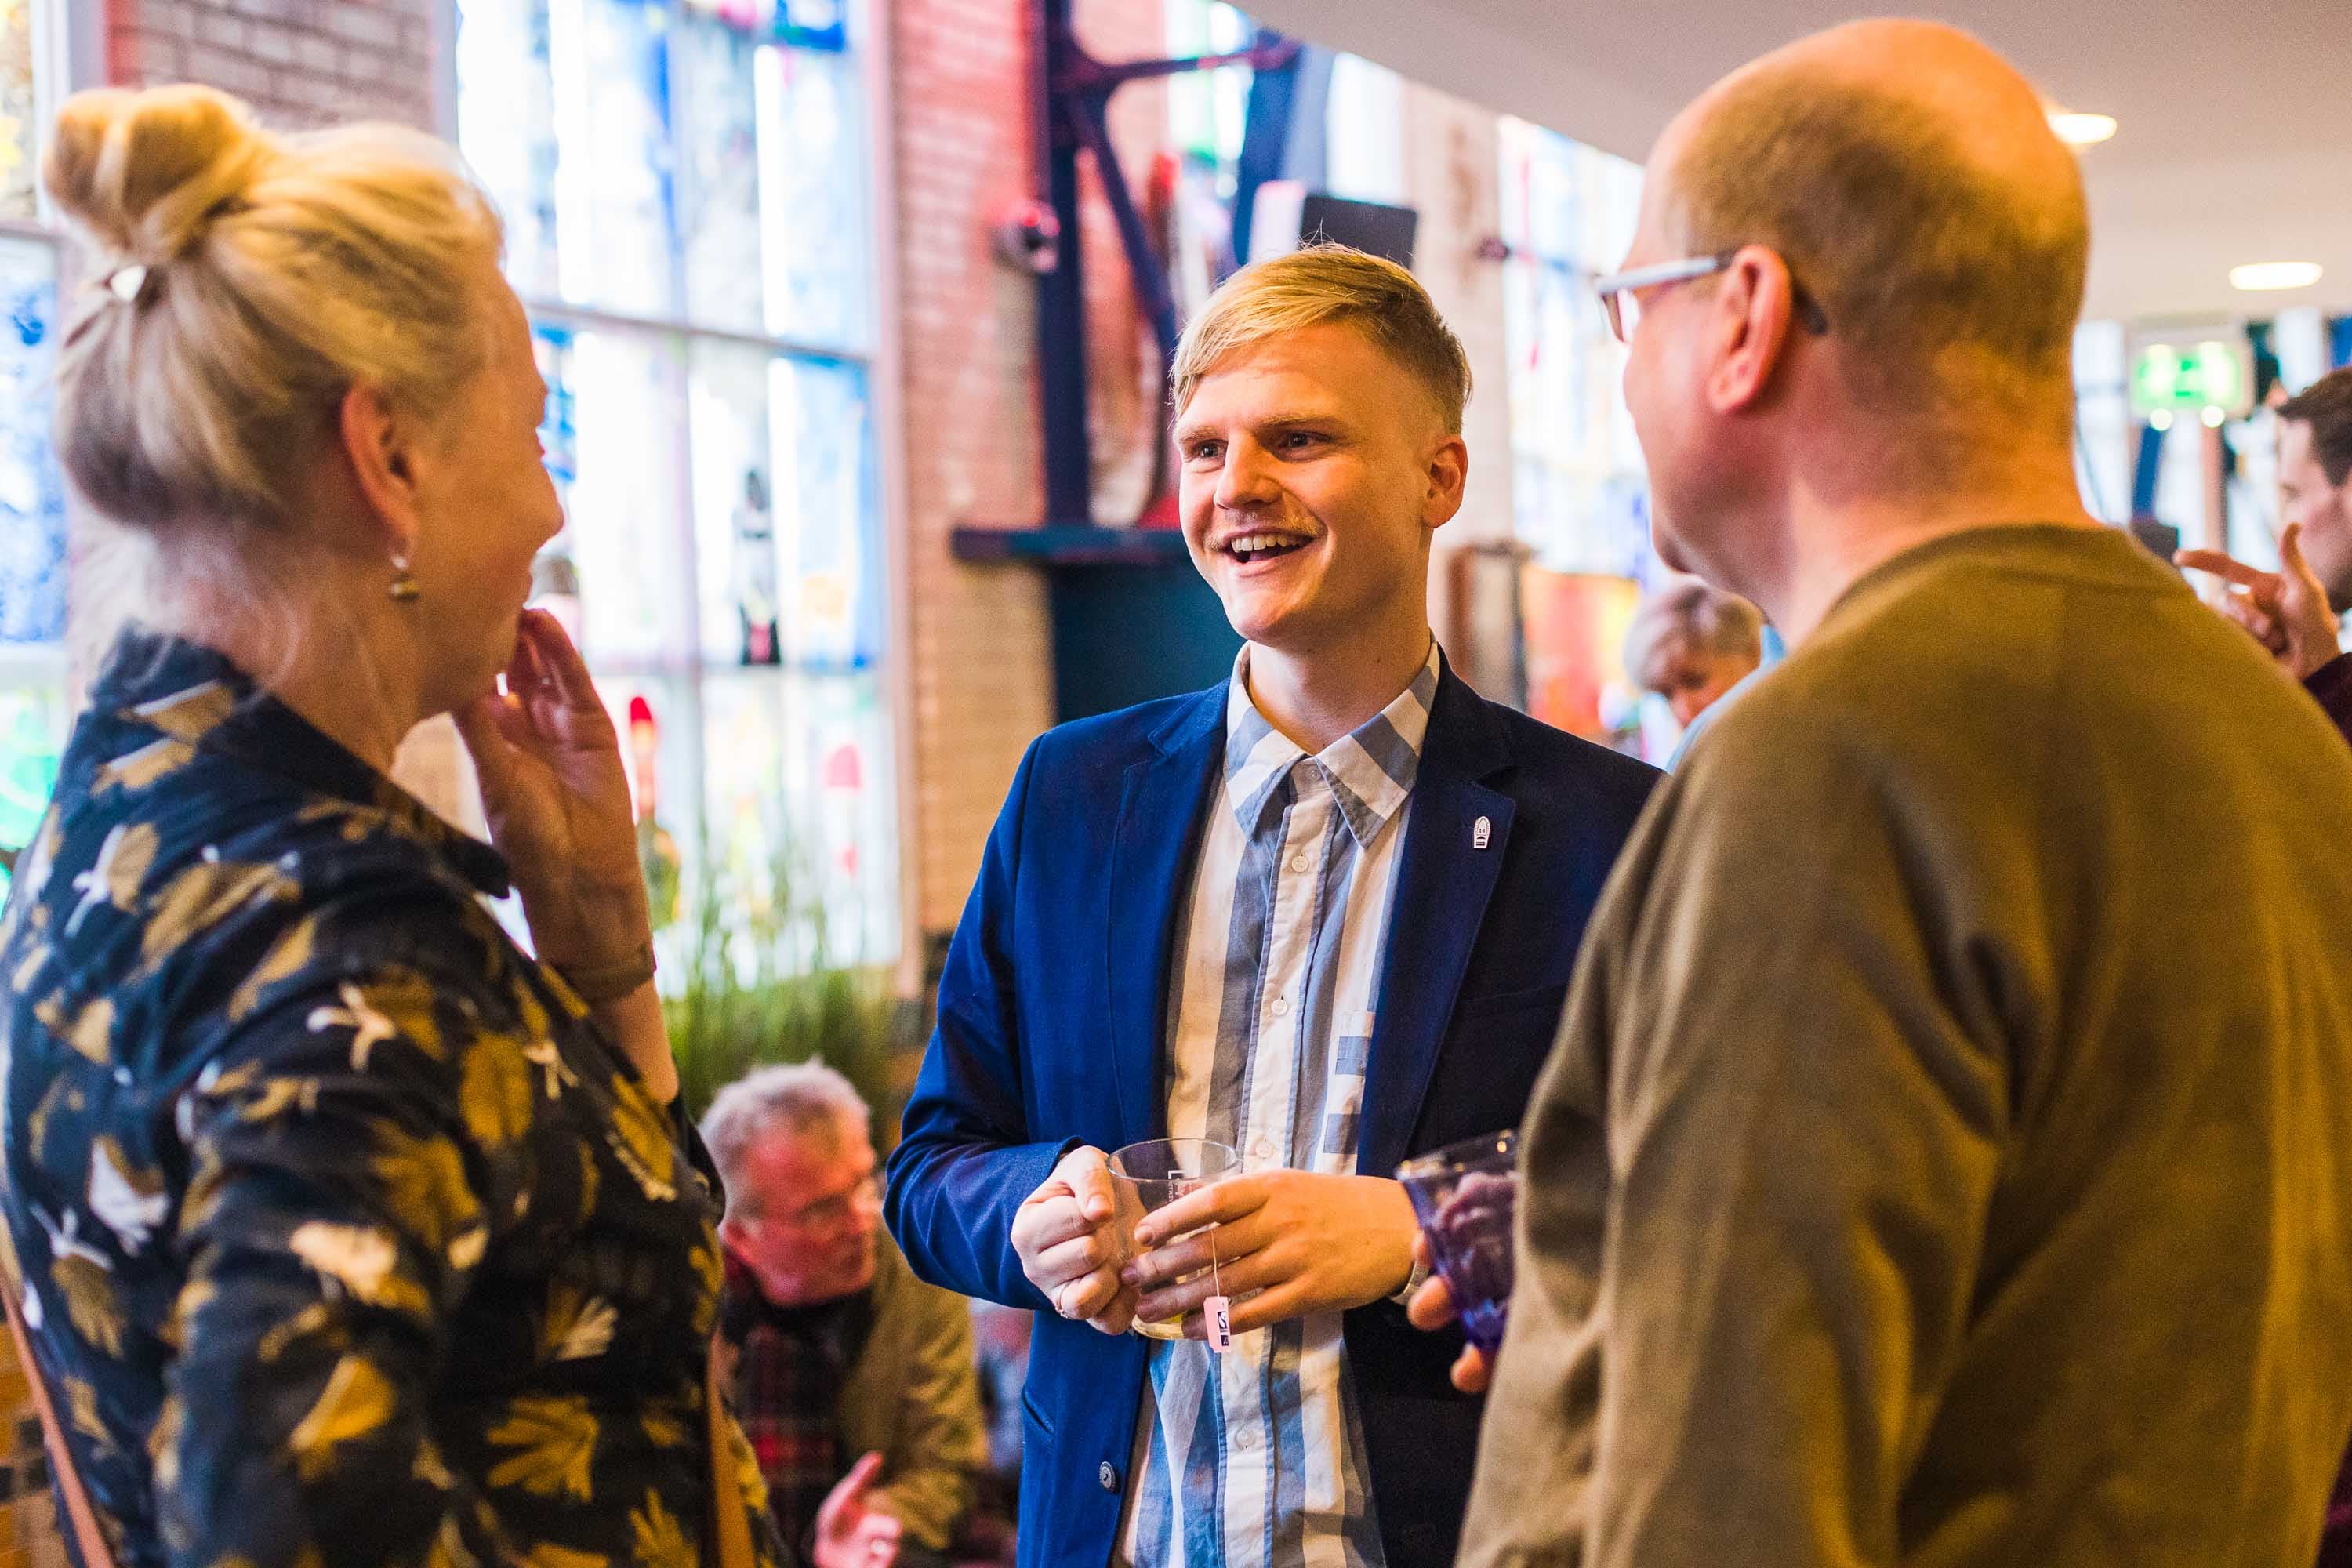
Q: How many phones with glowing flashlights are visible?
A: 0